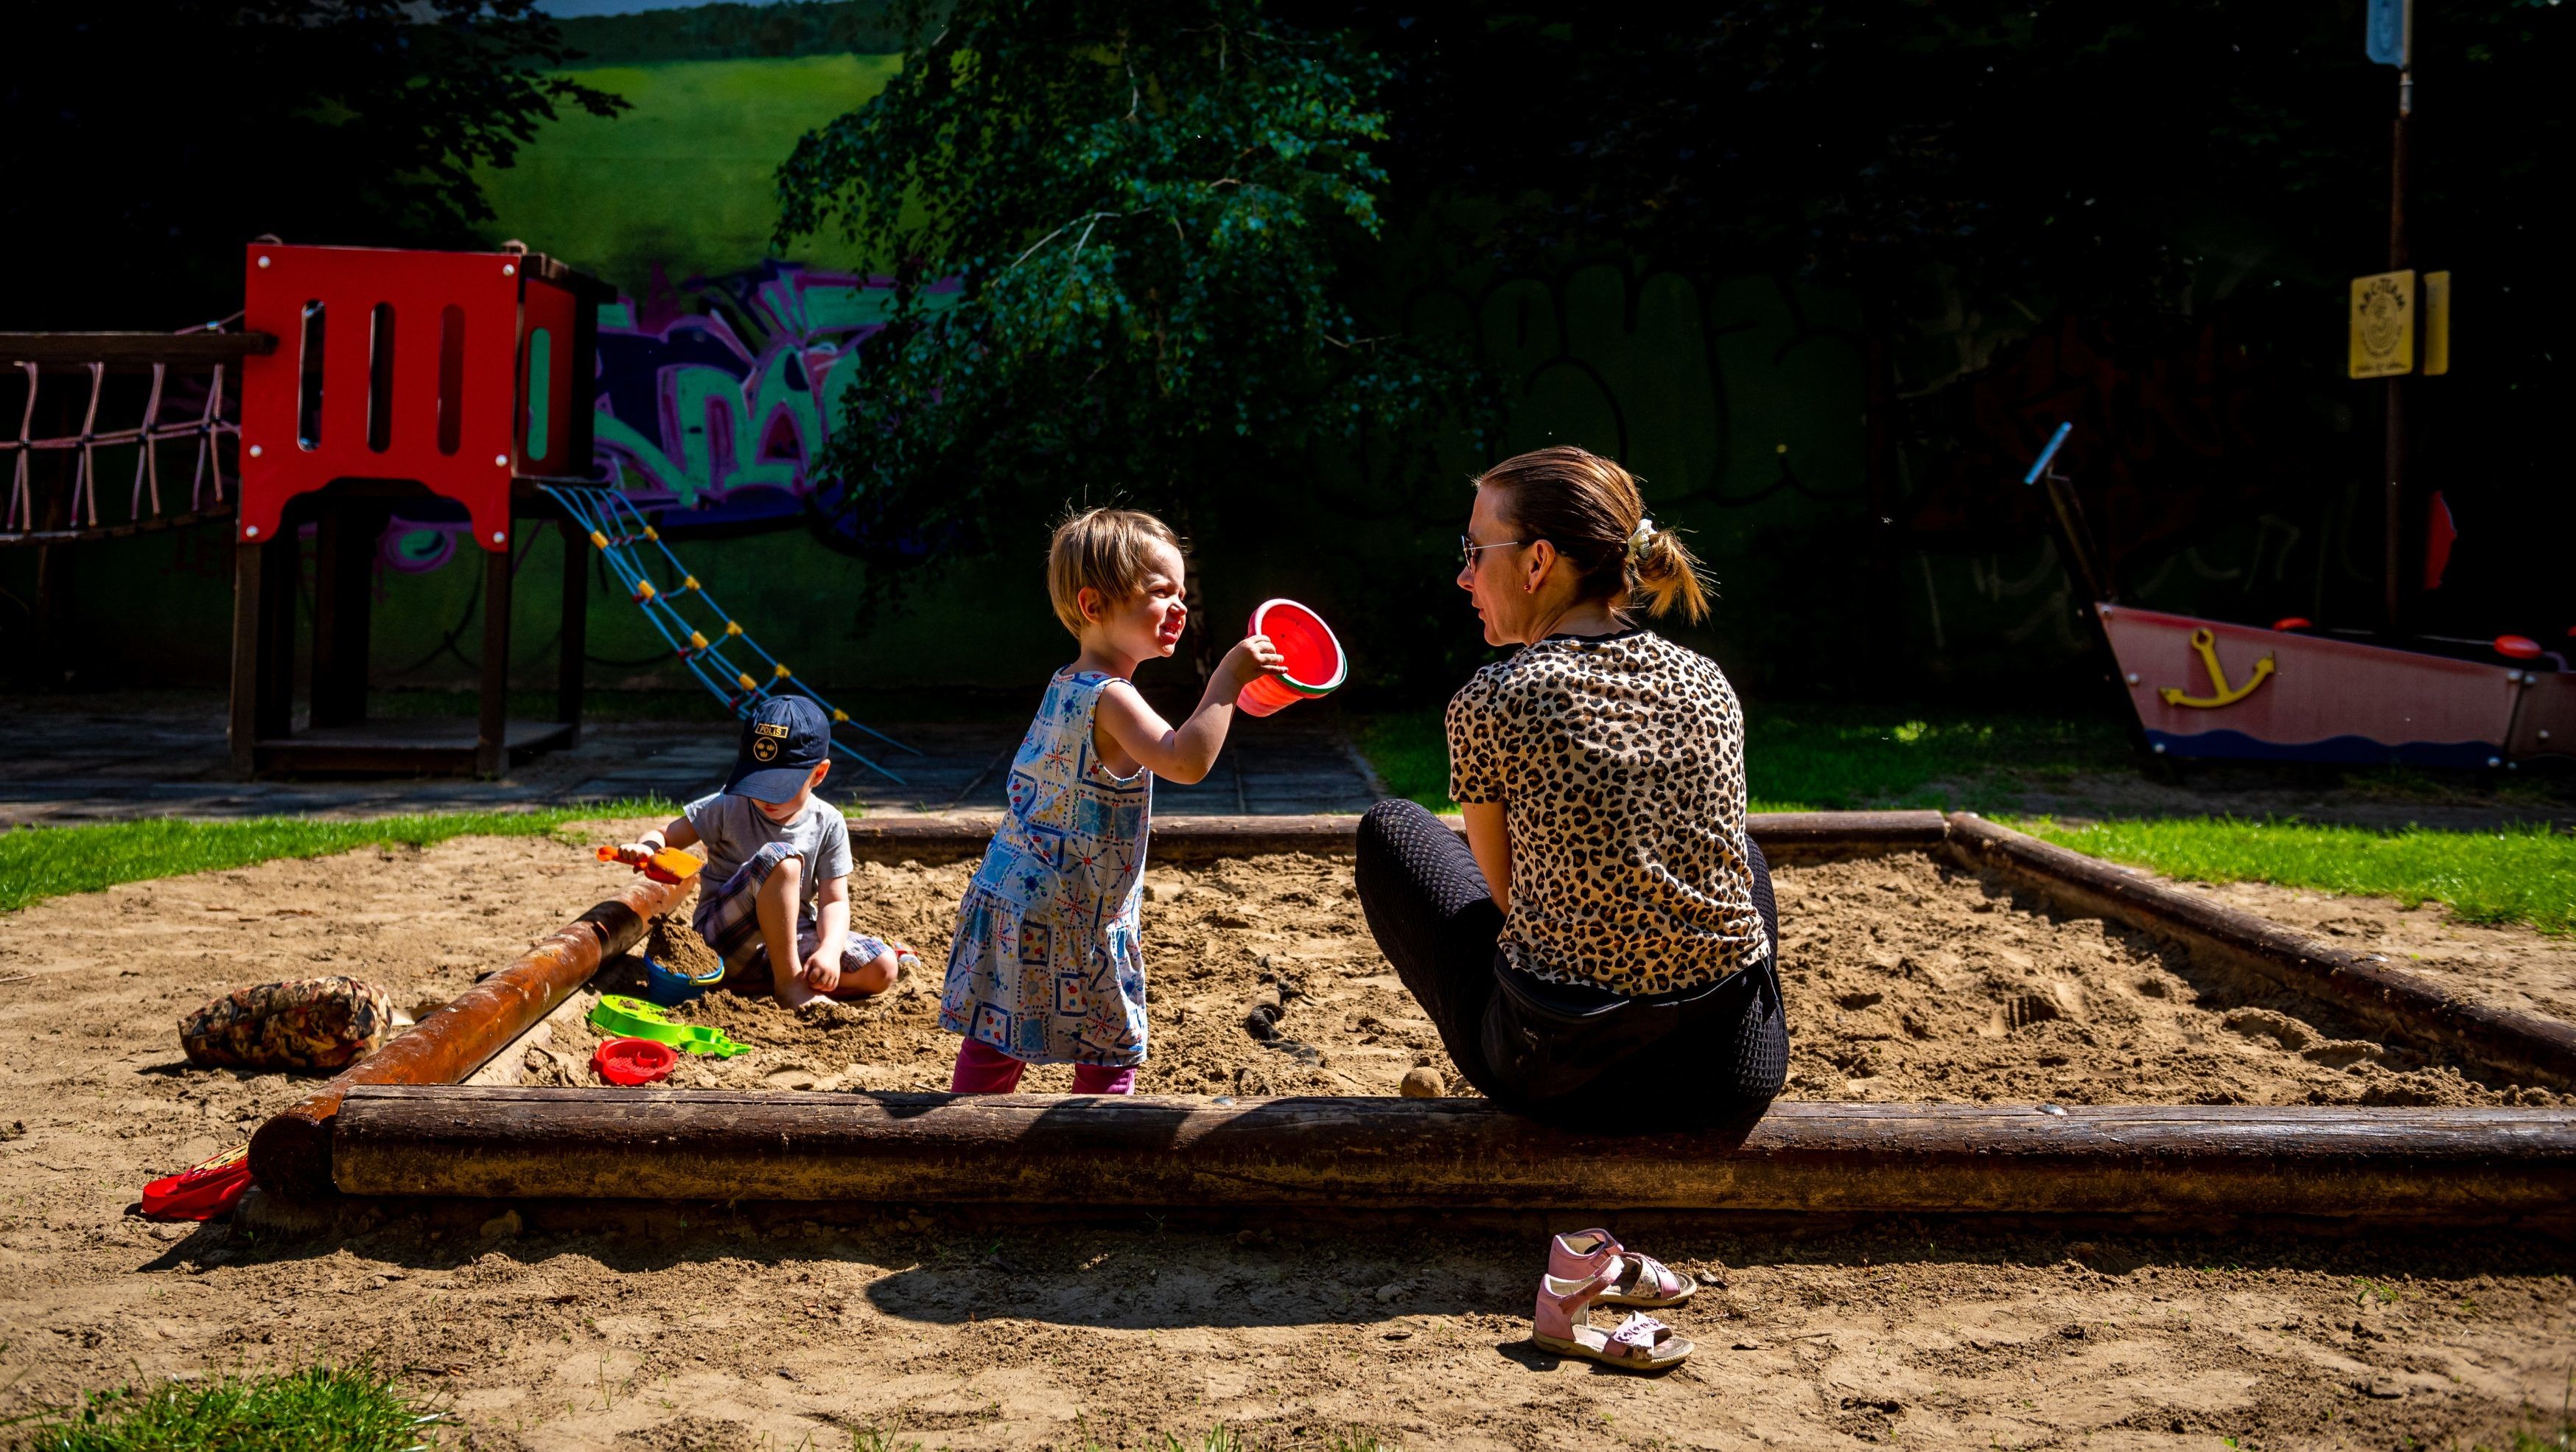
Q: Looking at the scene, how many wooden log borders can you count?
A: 4